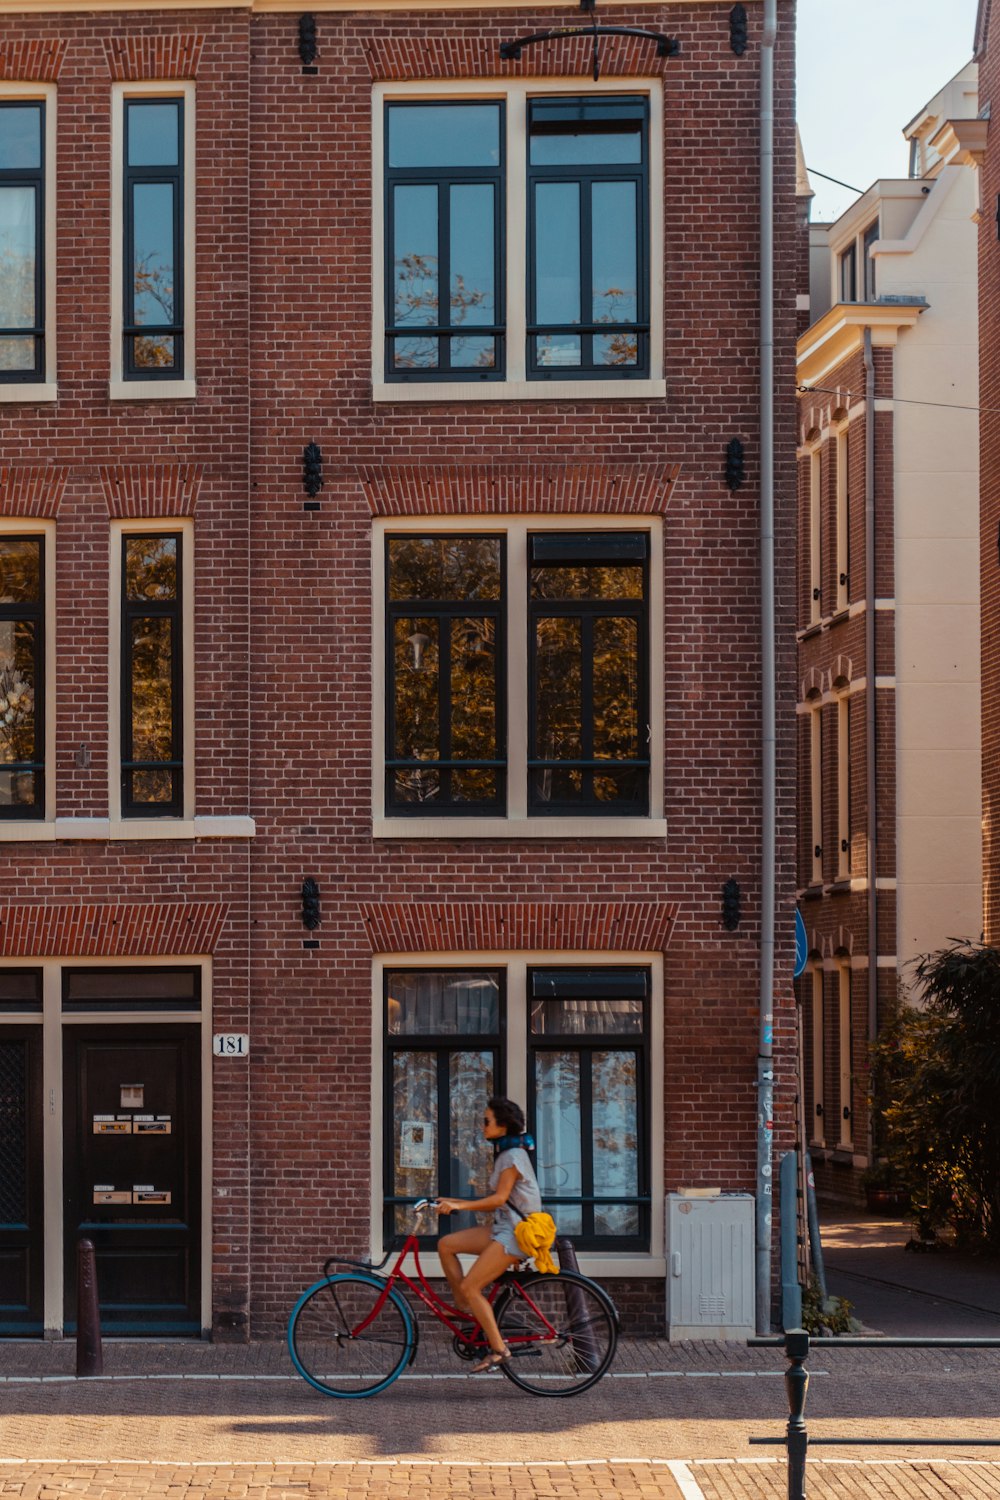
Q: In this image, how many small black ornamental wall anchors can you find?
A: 6